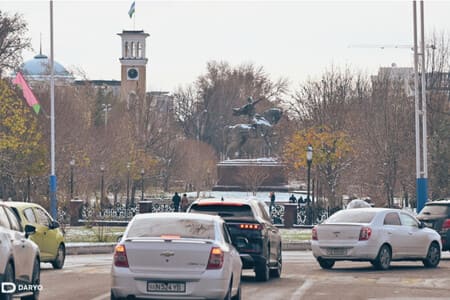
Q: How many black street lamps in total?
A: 5